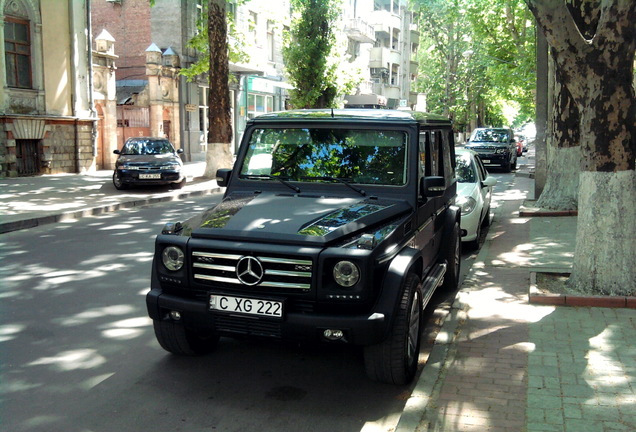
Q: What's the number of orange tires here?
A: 0